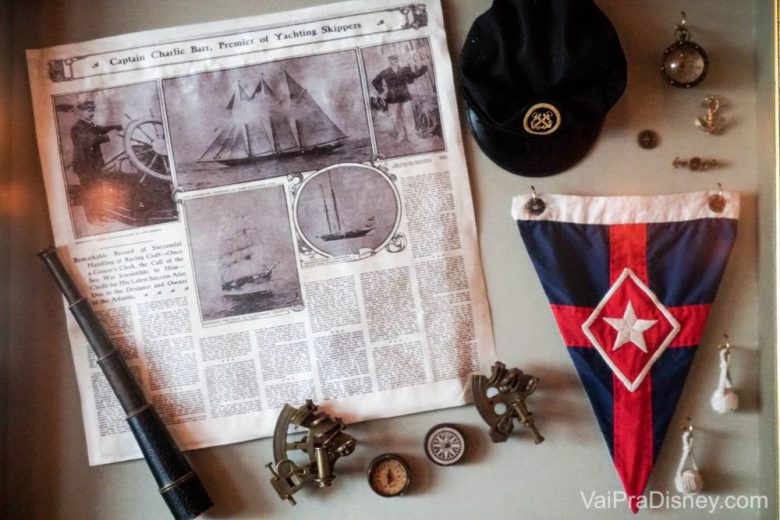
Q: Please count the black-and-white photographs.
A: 5